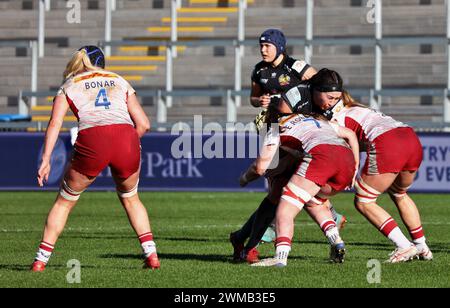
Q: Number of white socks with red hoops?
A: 6